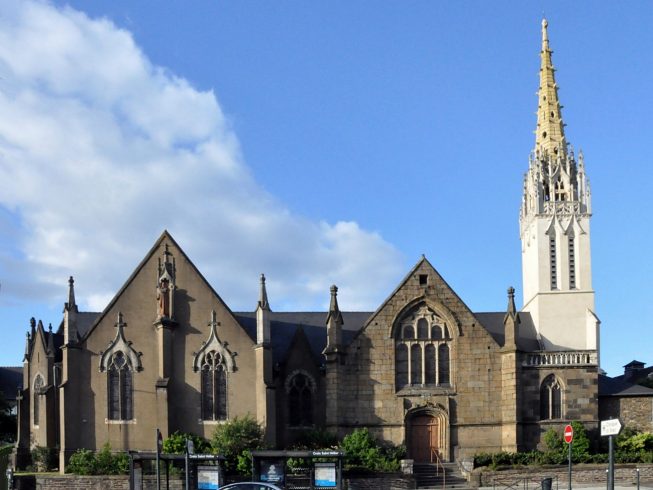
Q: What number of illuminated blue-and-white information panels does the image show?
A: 2